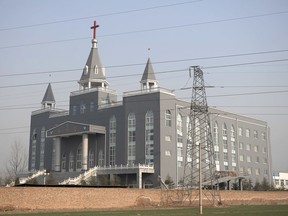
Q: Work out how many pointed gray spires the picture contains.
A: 3